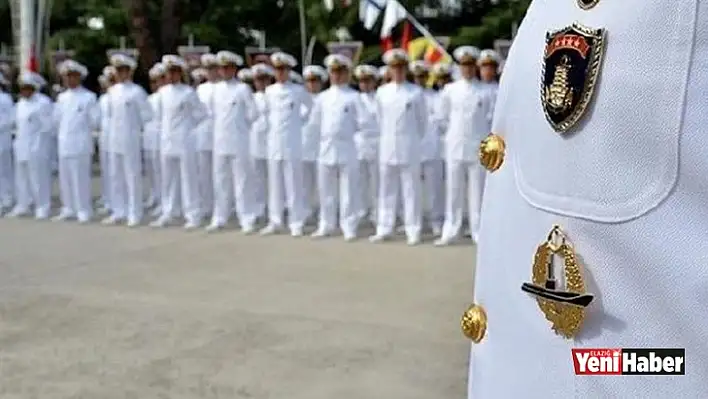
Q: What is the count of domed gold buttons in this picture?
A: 2